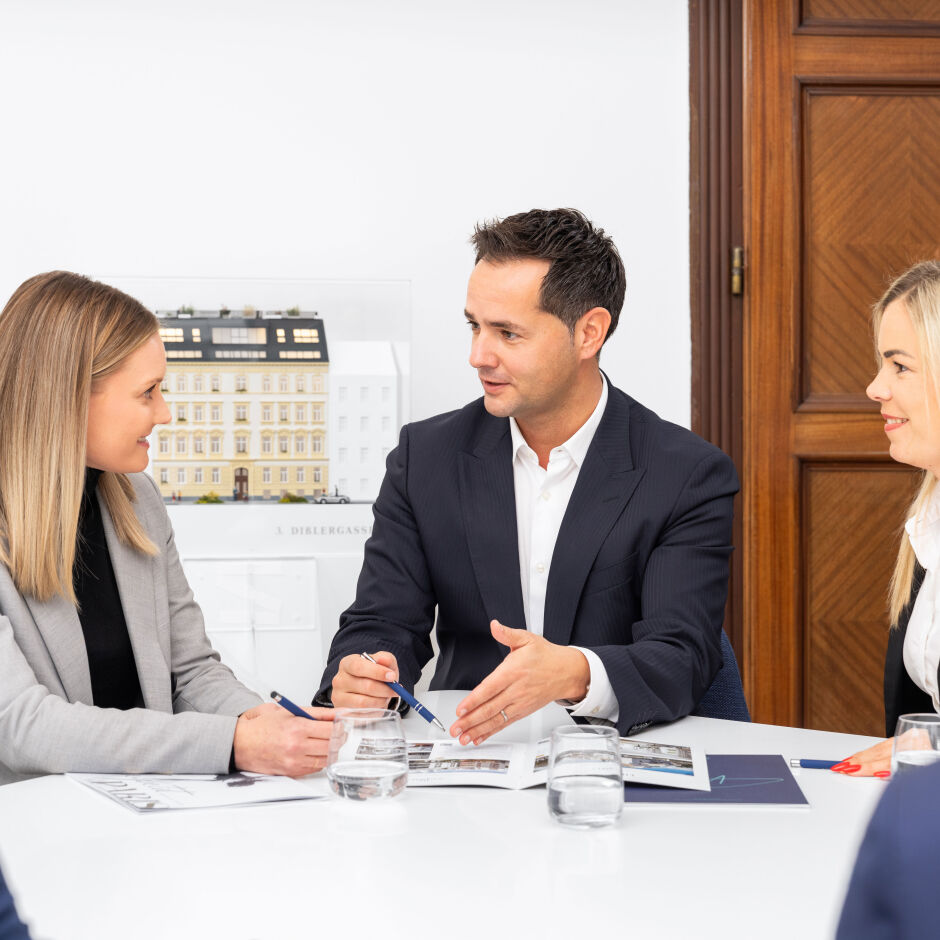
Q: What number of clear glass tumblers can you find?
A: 3